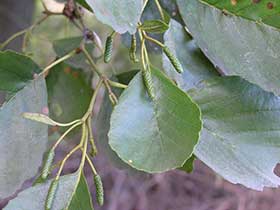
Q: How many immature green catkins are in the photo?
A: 7